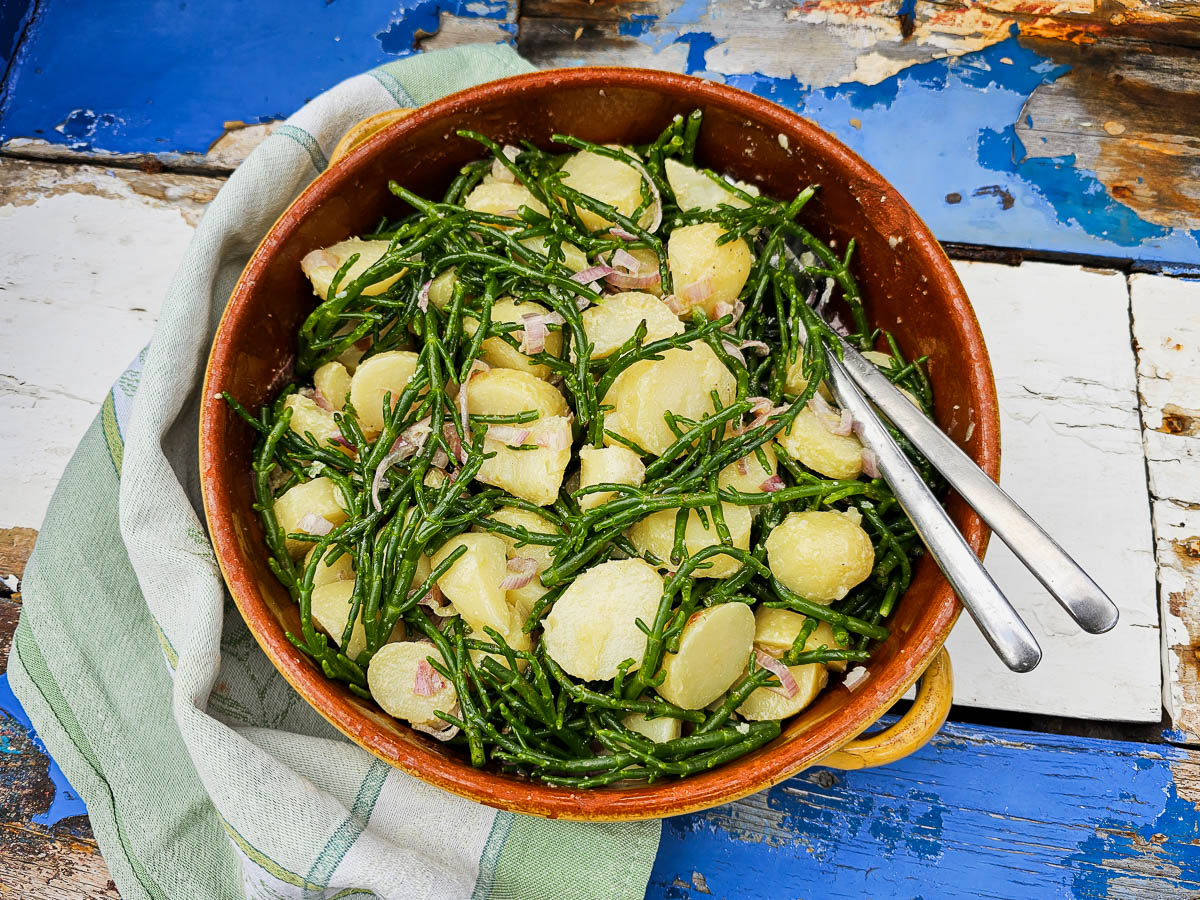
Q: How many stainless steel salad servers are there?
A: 2